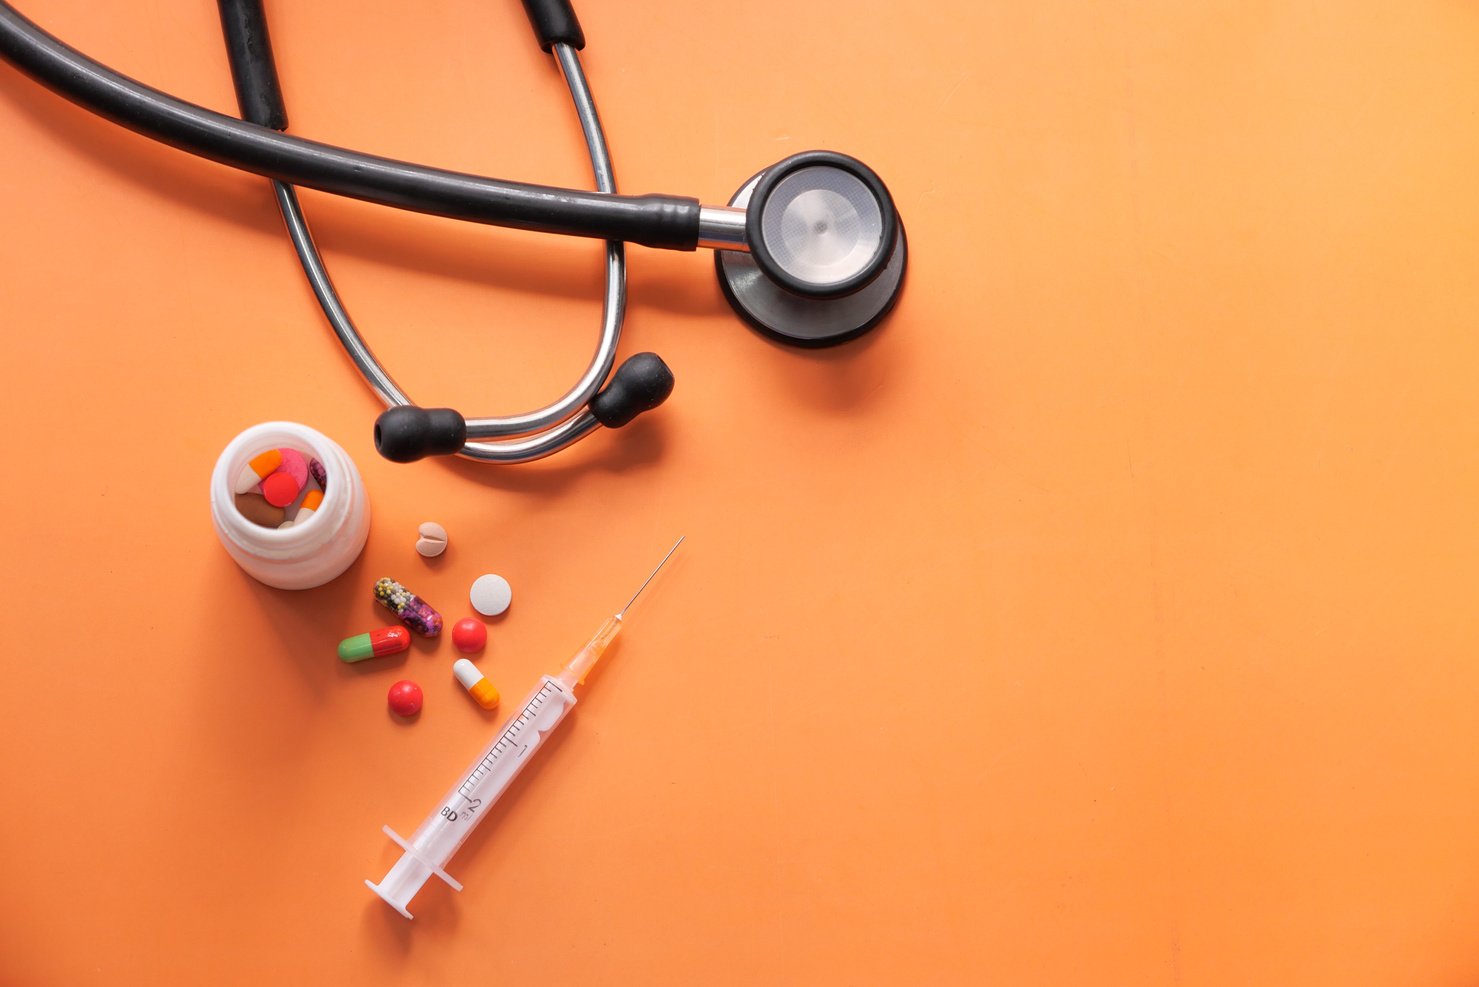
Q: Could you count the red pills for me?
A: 3